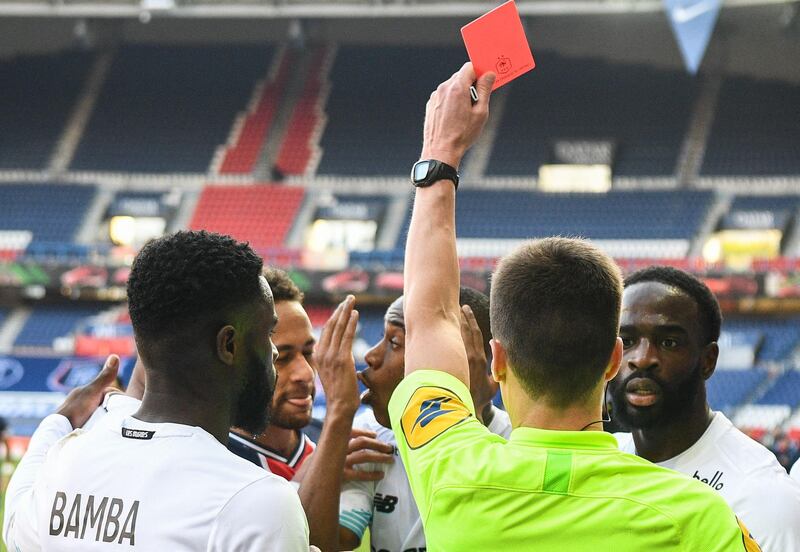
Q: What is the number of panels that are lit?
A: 4